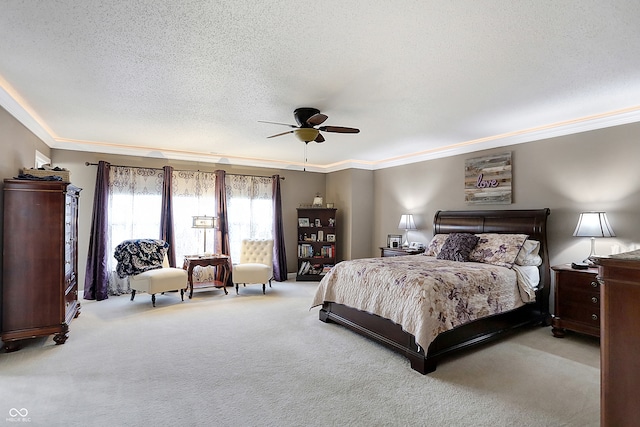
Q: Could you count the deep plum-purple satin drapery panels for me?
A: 4